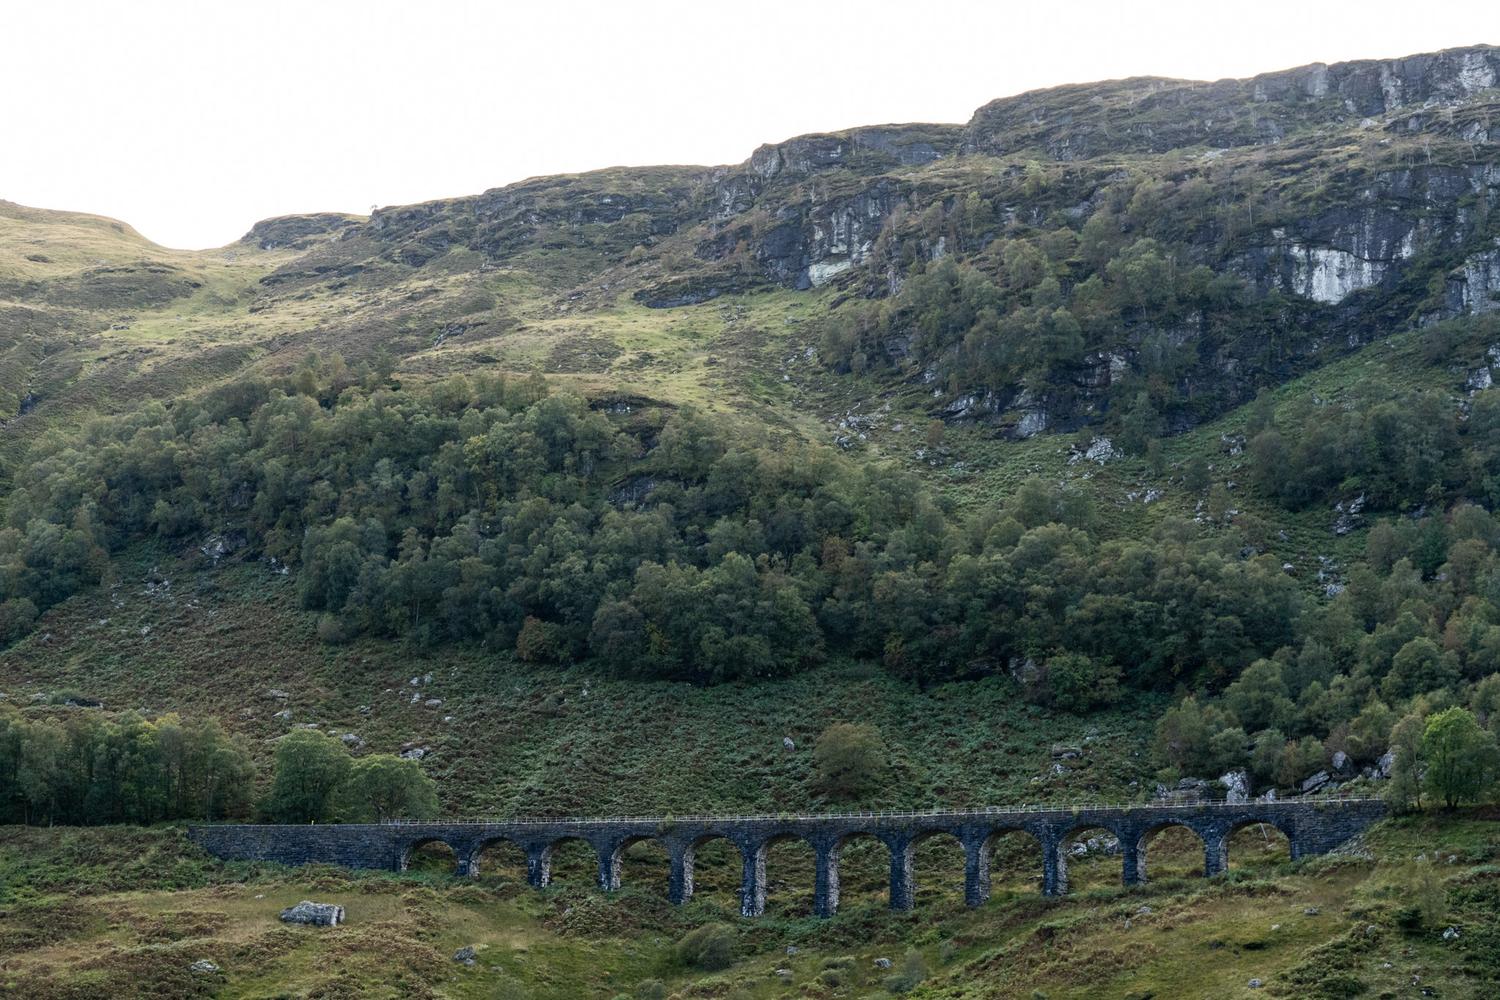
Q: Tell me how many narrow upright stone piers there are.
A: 11